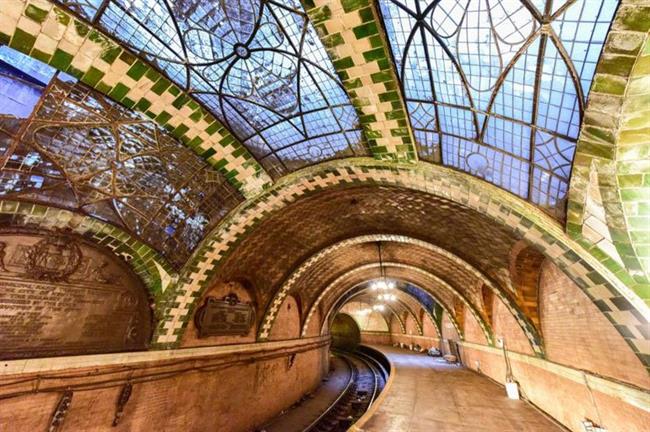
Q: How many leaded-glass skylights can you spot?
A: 3